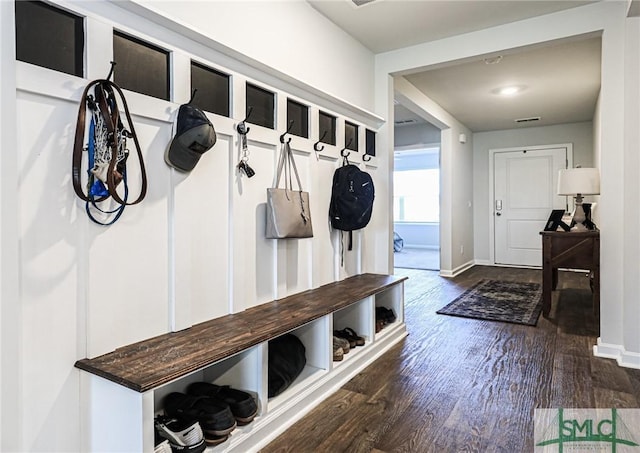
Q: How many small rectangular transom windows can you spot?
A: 8